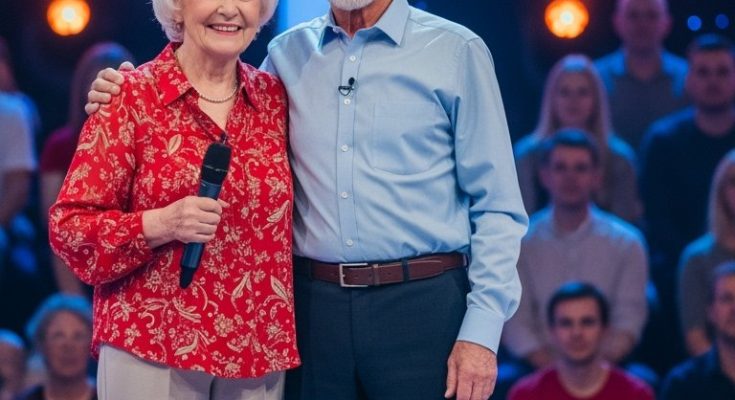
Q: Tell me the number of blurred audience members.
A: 11